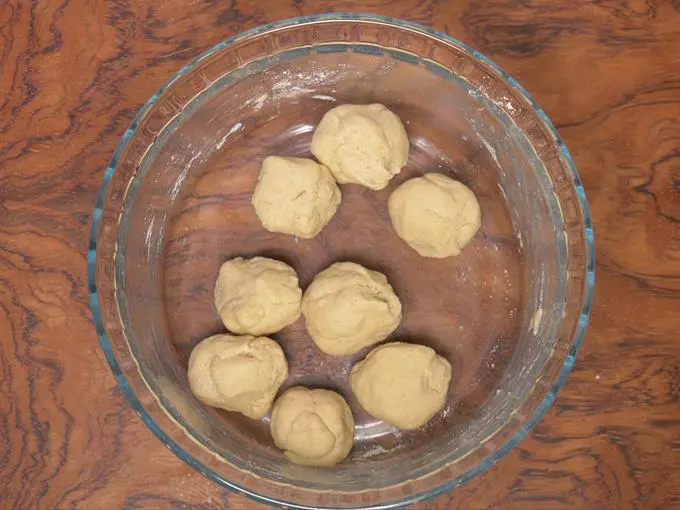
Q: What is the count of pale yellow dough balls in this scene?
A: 8